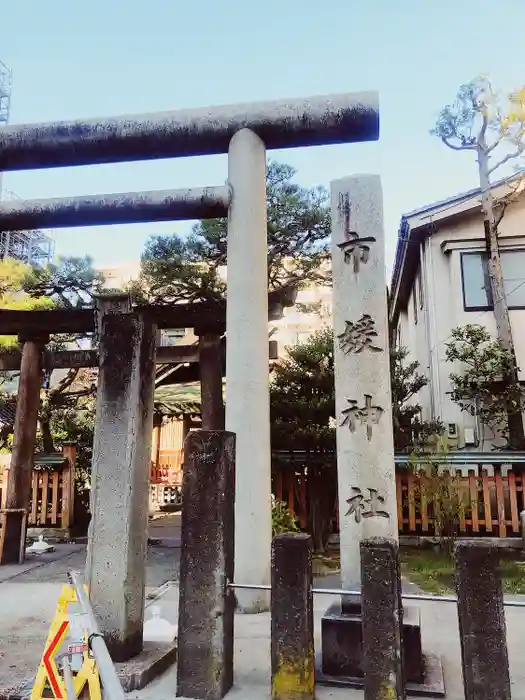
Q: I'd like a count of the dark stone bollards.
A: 4